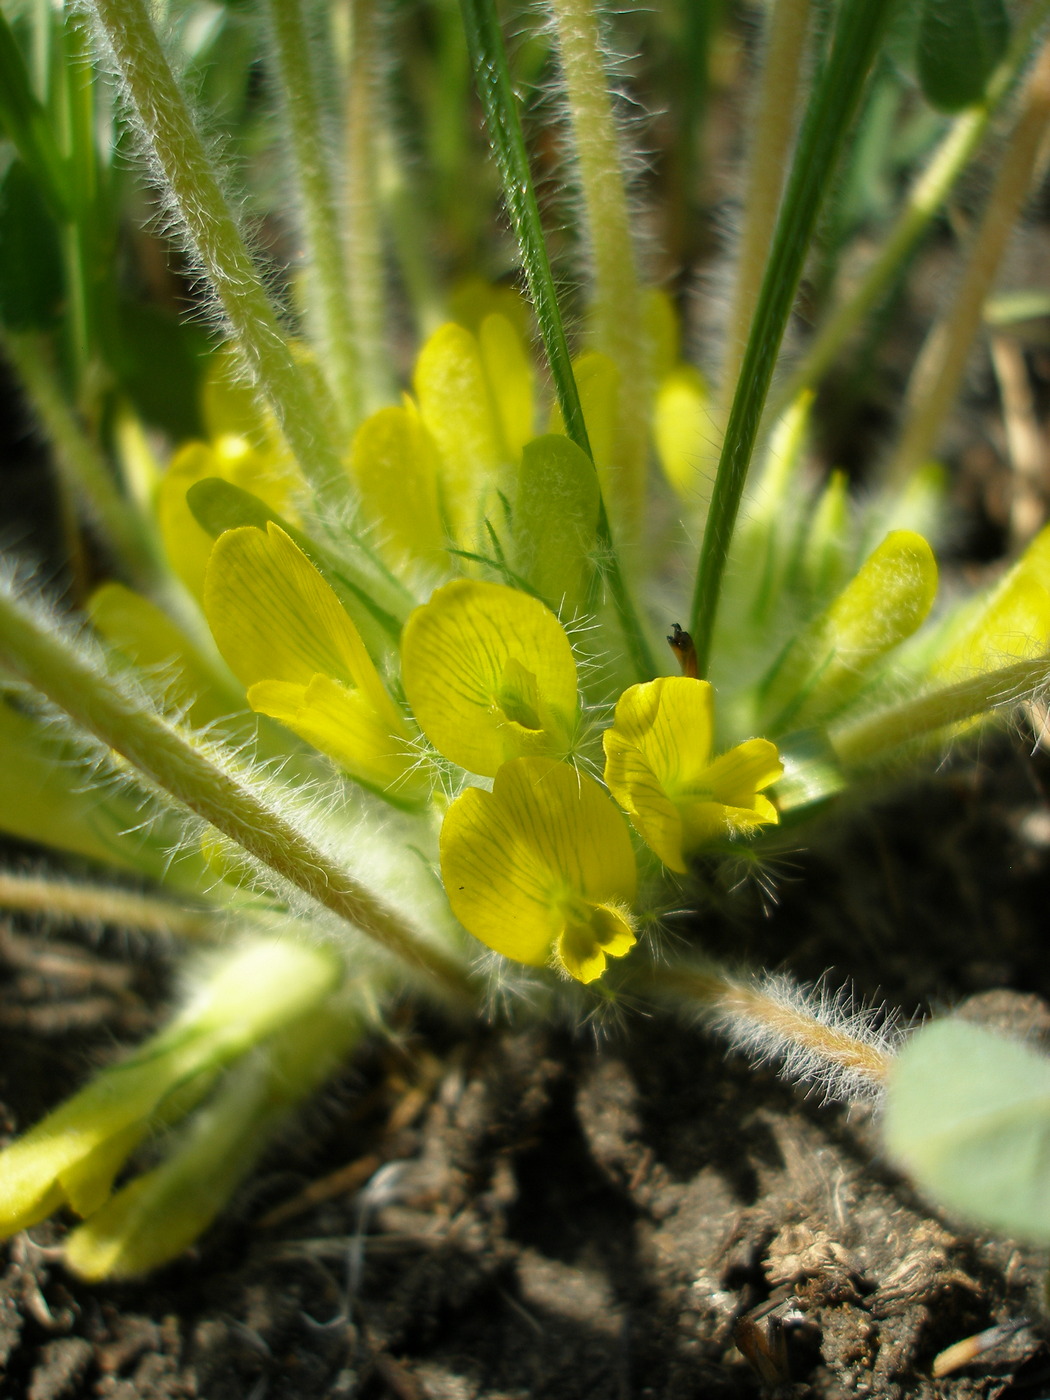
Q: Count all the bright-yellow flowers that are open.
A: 4